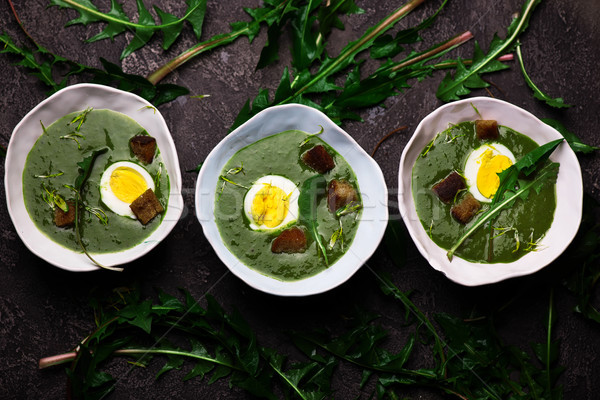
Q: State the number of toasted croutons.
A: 9